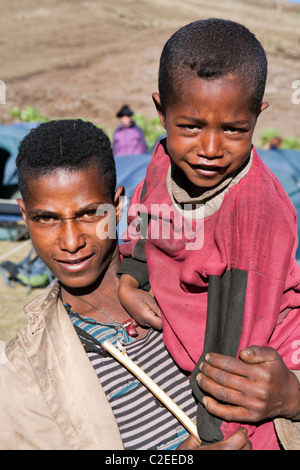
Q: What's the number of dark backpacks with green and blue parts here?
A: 1